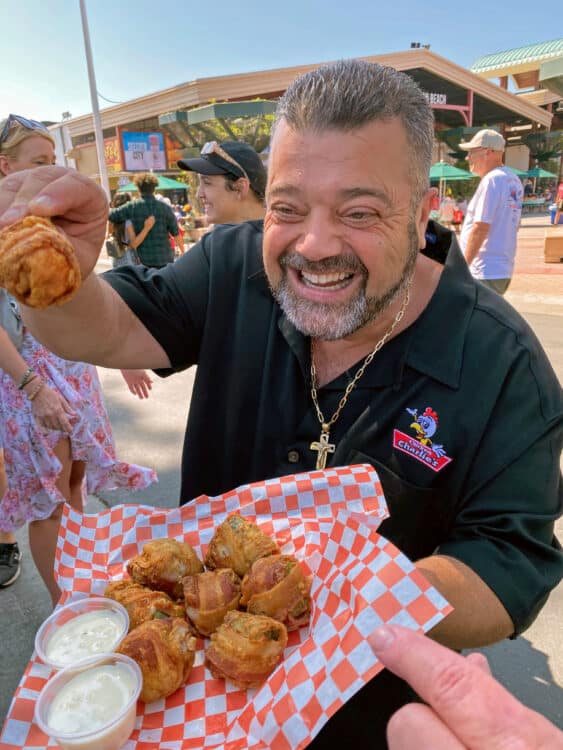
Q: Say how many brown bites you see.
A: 8